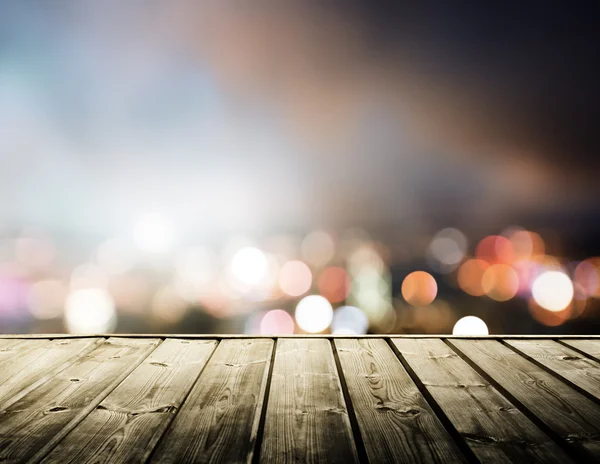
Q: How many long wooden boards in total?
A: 11